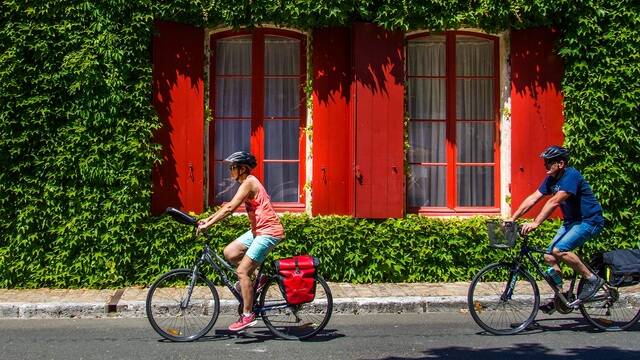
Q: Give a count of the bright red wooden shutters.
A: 4